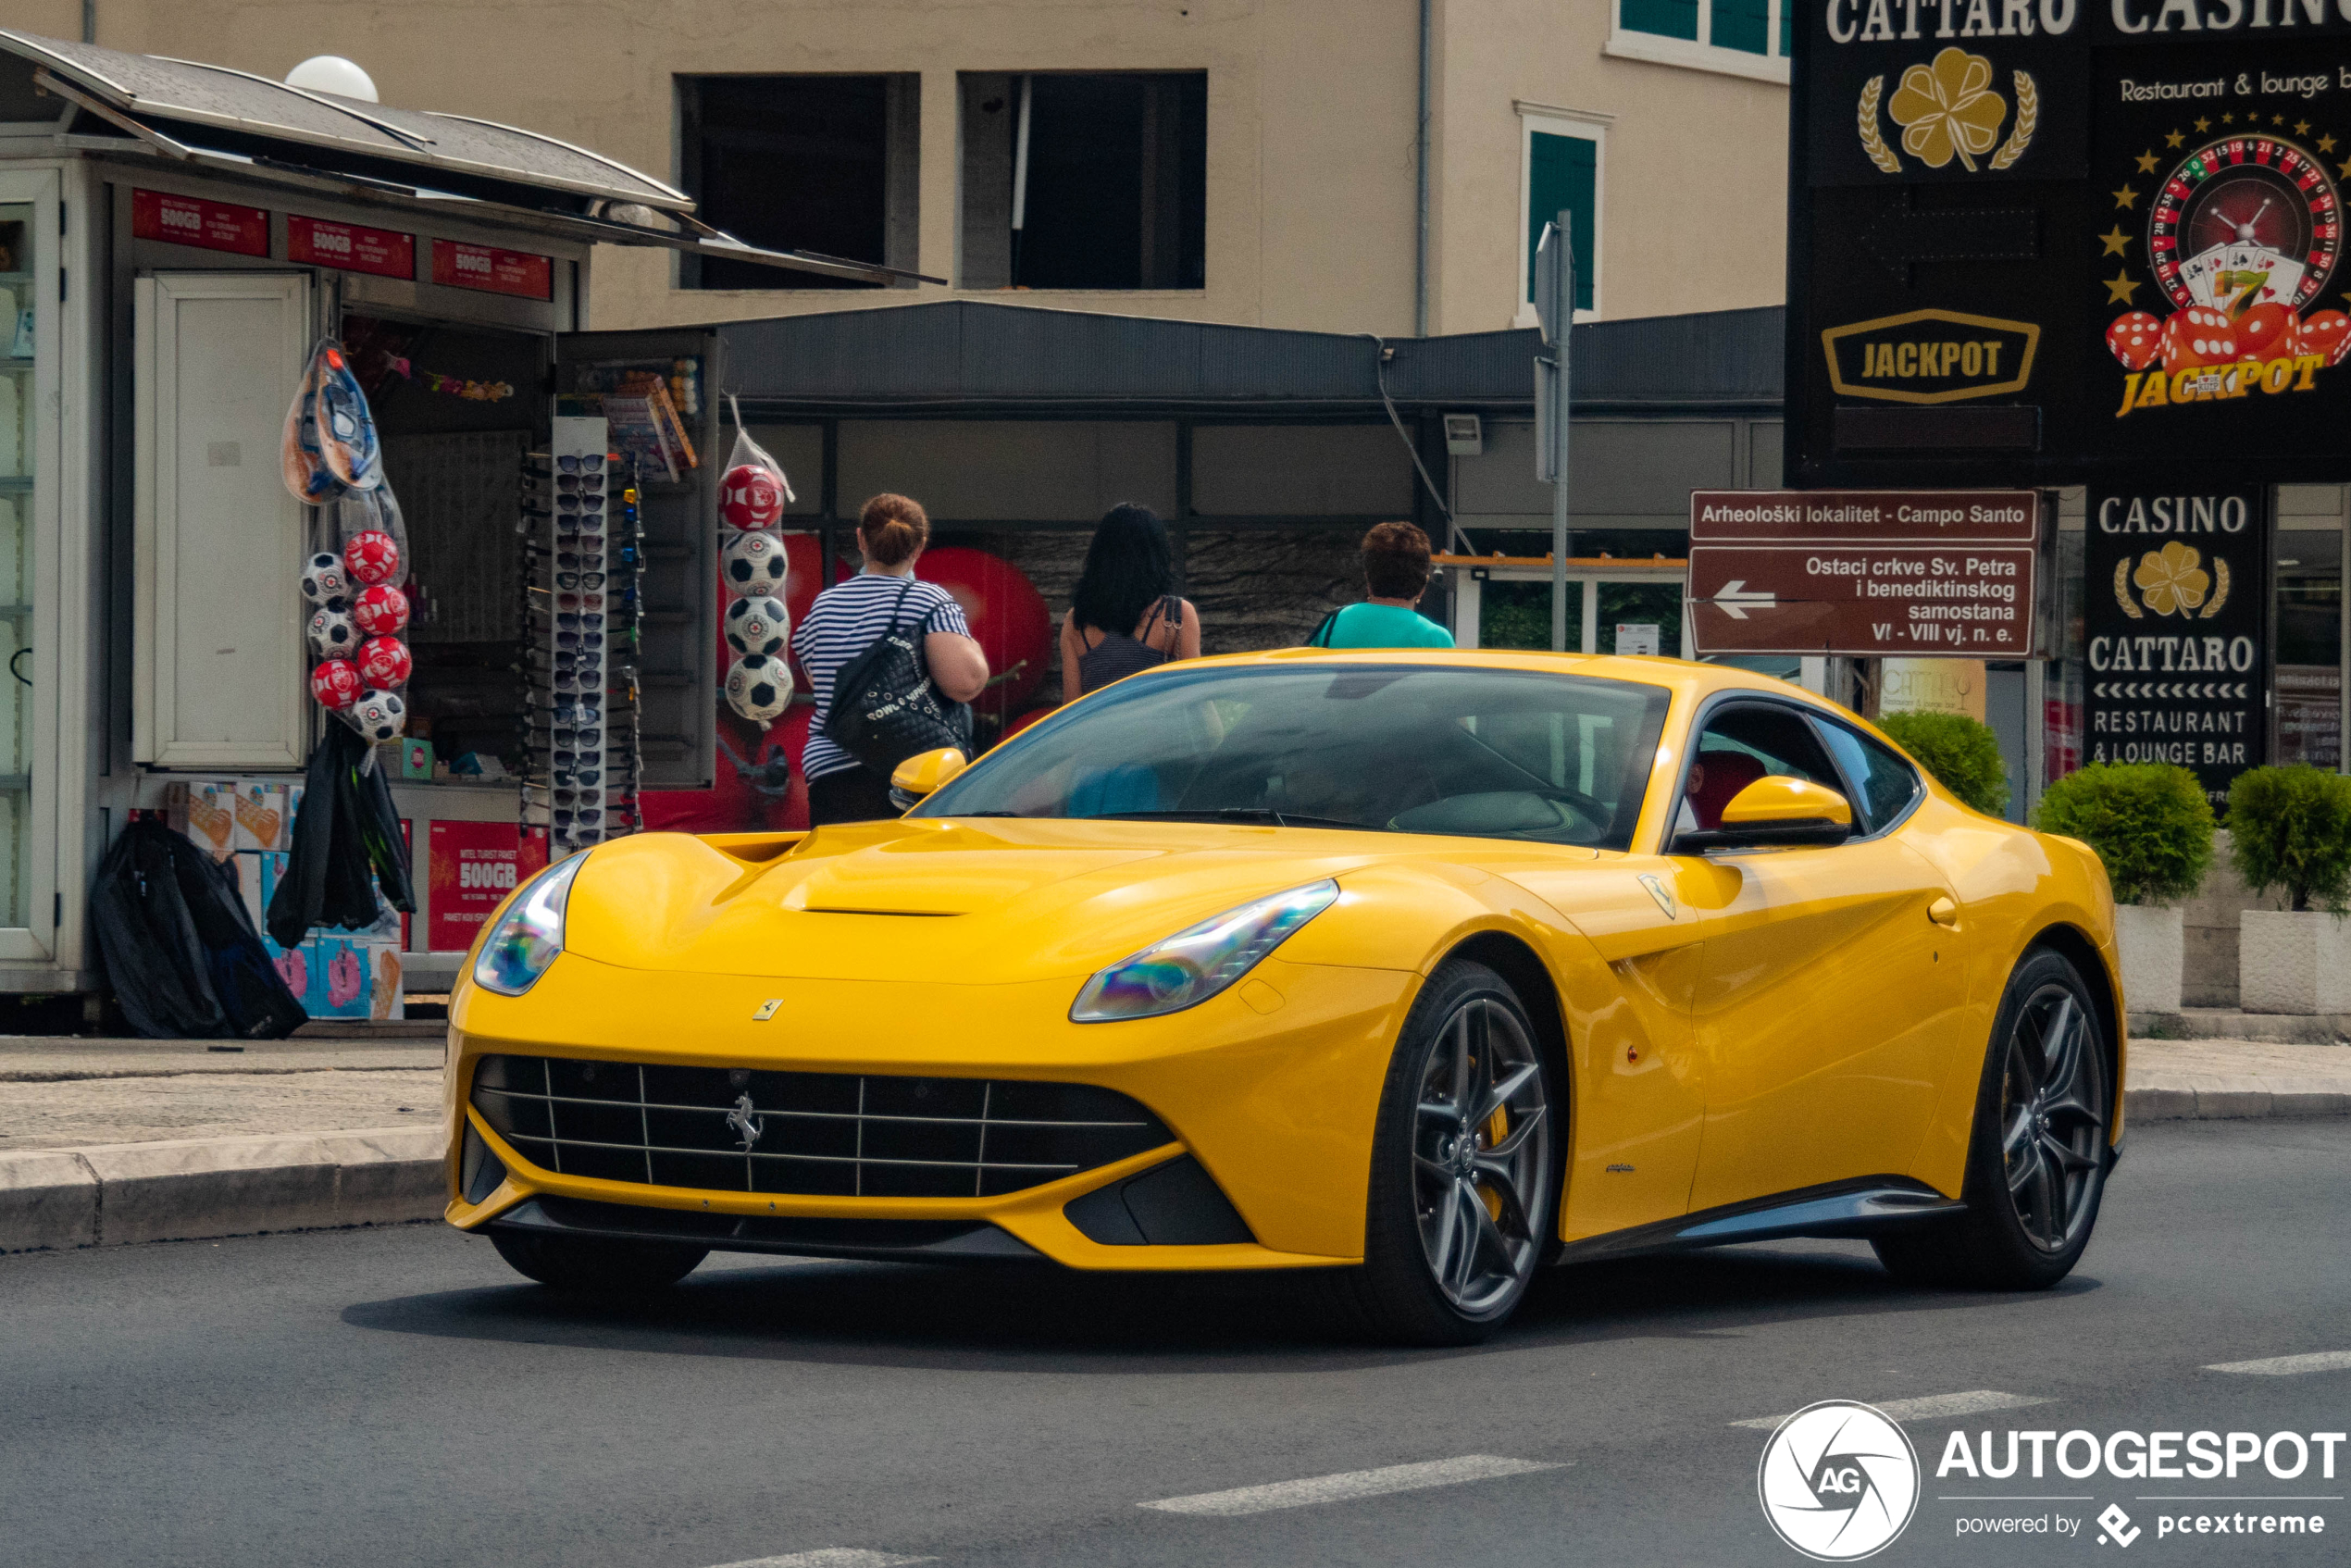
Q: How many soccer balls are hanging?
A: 11